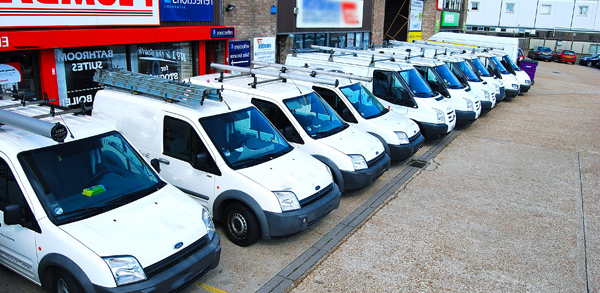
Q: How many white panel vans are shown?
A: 11